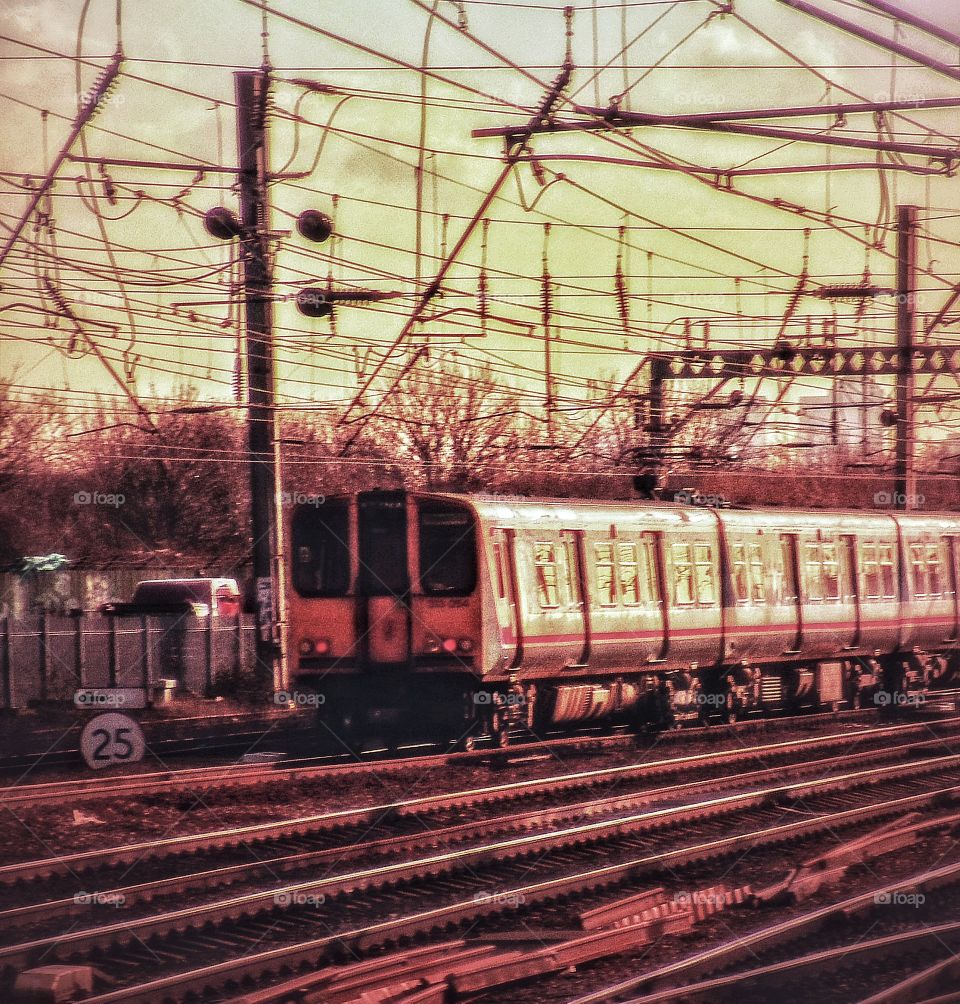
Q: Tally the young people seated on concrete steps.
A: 0